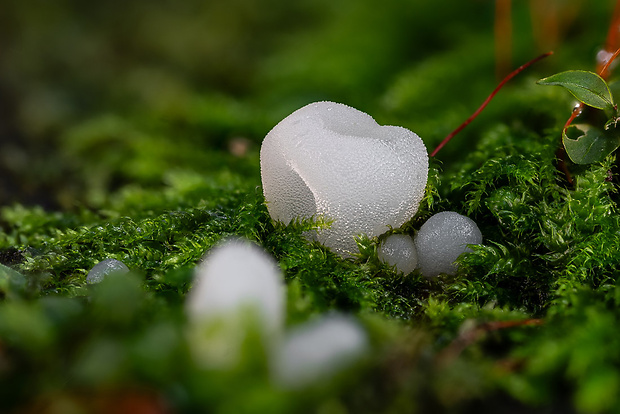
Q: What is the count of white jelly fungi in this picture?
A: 6